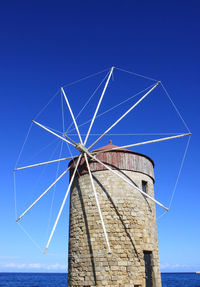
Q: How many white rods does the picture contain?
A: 10